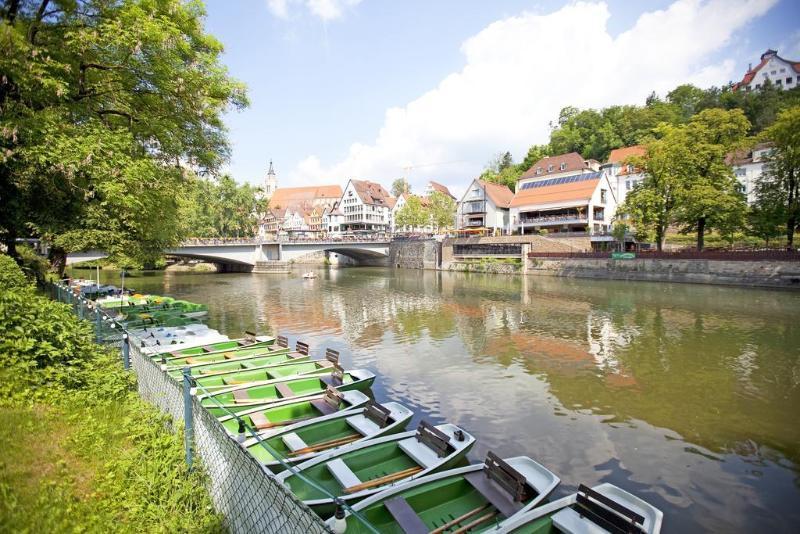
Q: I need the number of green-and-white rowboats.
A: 10